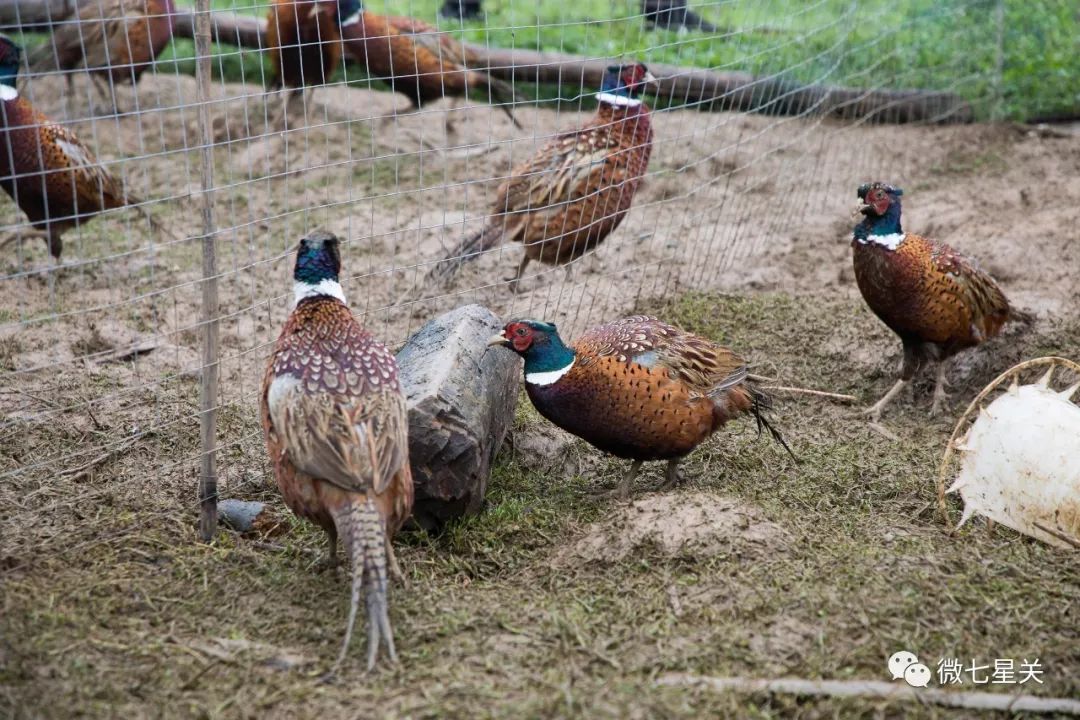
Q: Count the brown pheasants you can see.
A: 8